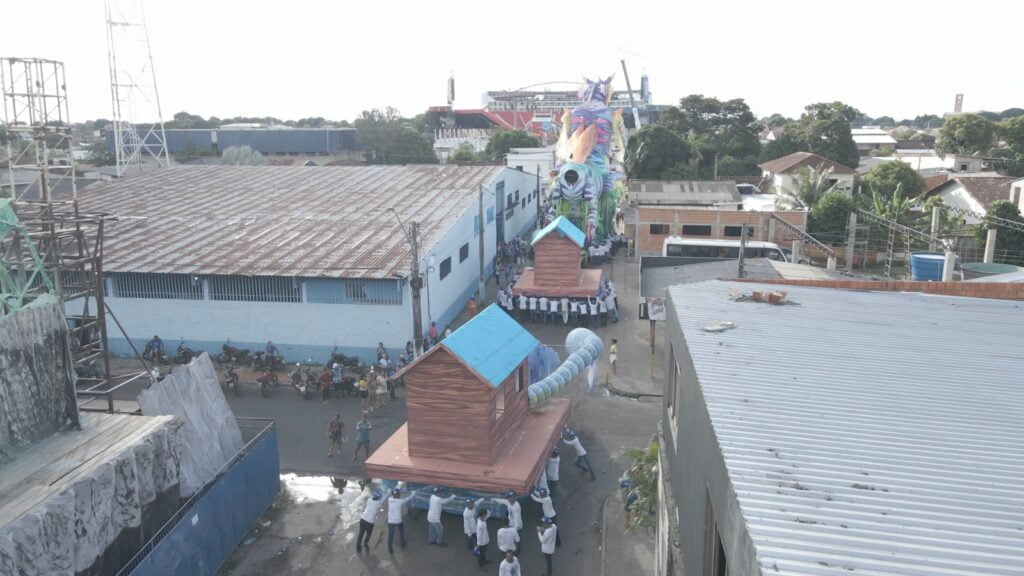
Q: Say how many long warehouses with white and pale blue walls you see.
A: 1